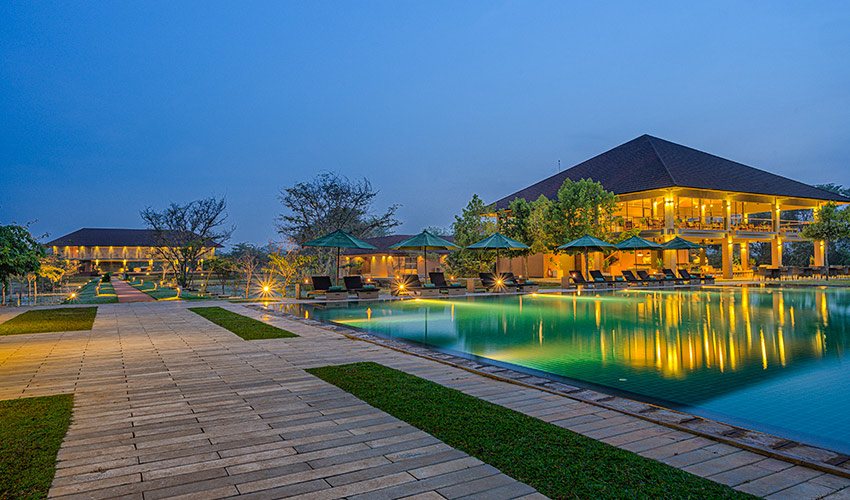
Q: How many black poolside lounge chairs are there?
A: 12